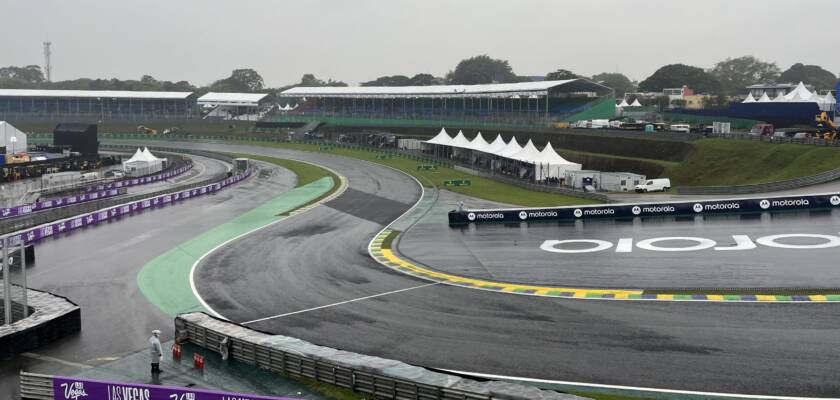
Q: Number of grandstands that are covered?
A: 3